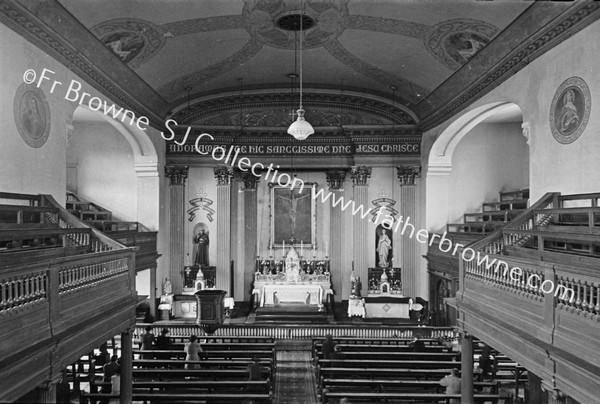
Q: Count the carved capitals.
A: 6